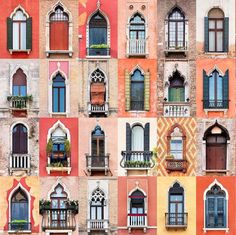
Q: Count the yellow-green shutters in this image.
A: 2